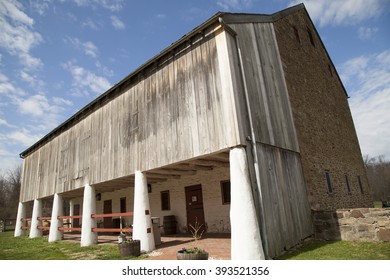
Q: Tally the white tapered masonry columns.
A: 6